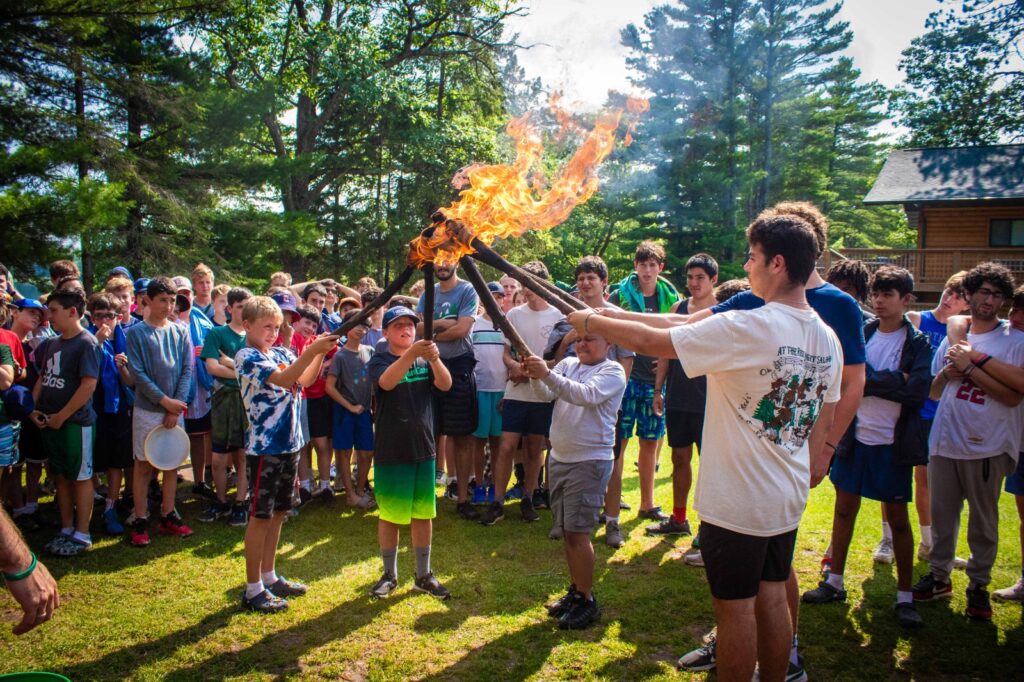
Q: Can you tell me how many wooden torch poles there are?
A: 5